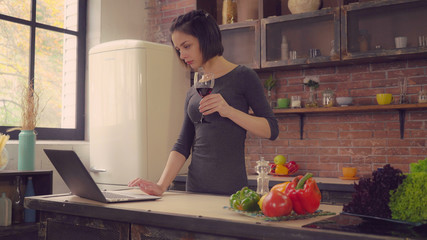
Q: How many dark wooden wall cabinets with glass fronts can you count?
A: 3